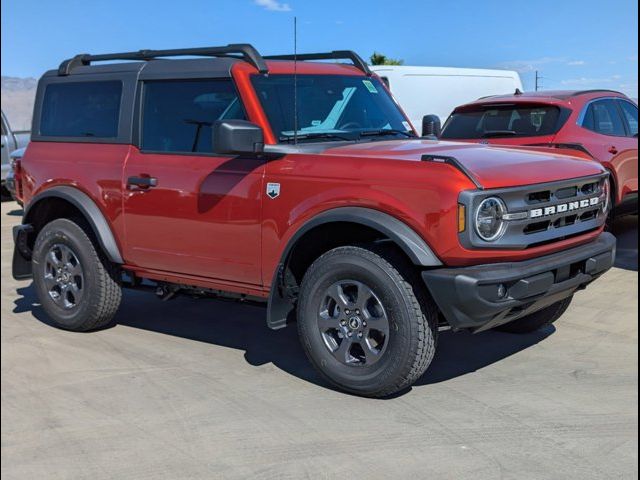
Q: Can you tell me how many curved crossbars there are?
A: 2